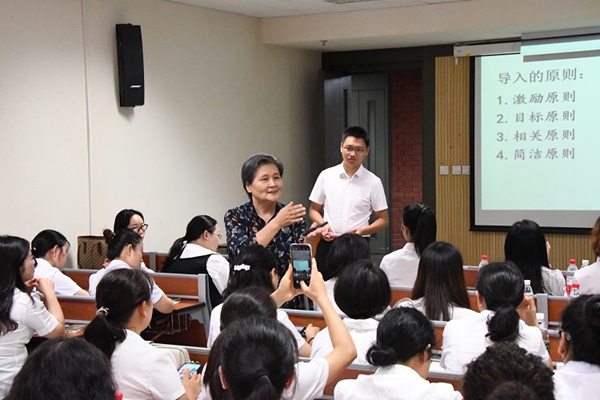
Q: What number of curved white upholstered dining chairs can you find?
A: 0